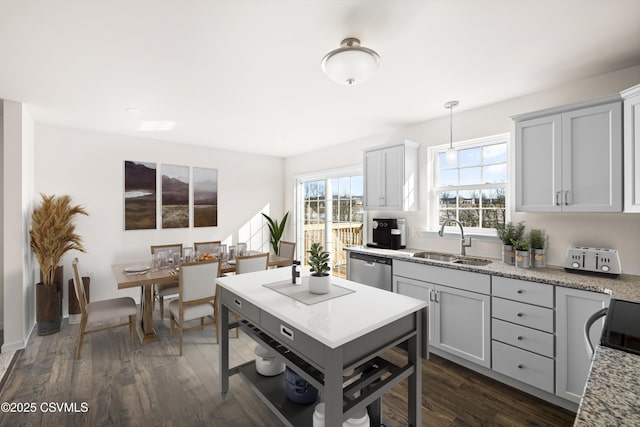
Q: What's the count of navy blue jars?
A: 1